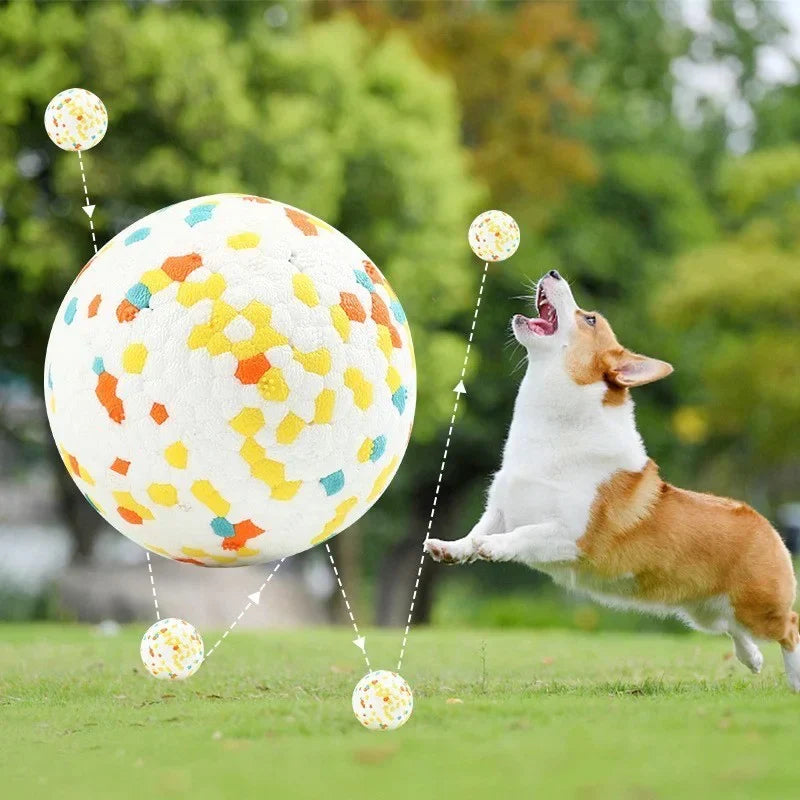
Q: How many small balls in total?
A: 4